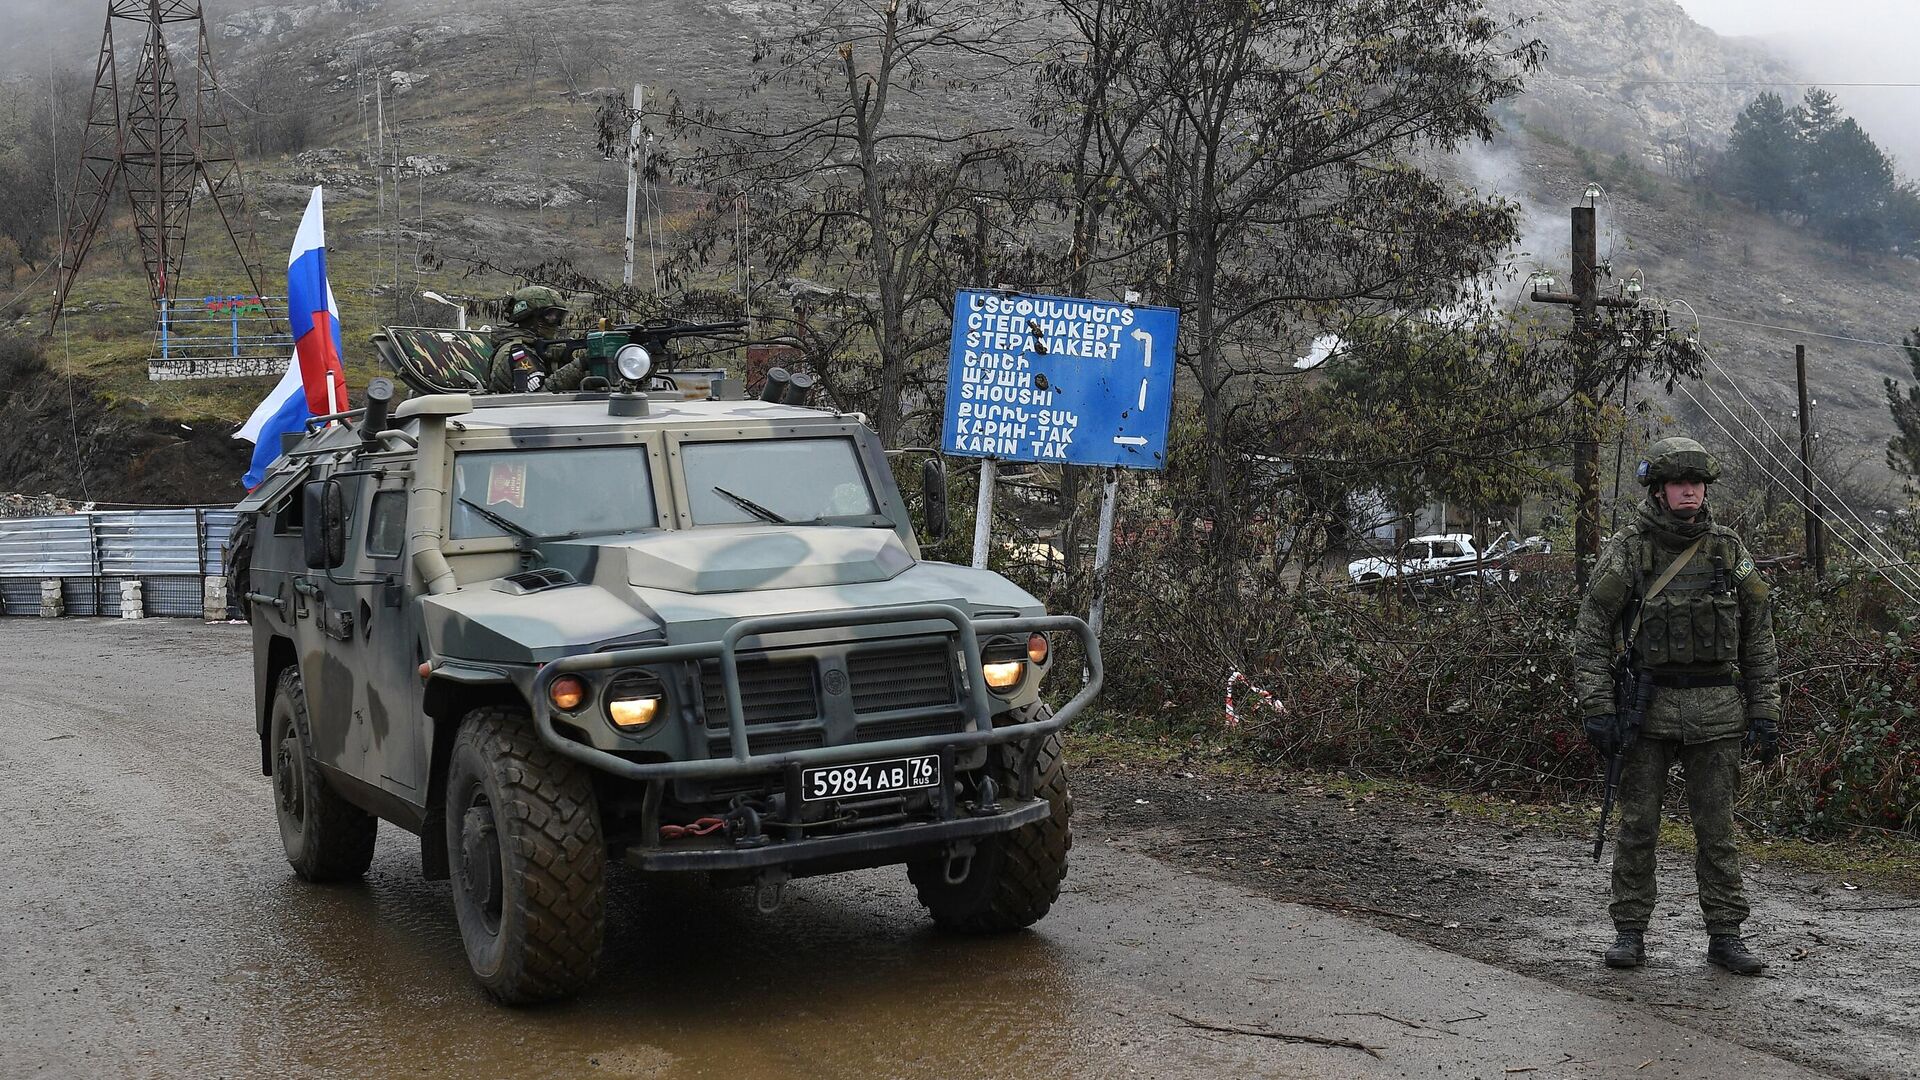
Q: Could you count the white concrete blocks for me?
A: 12